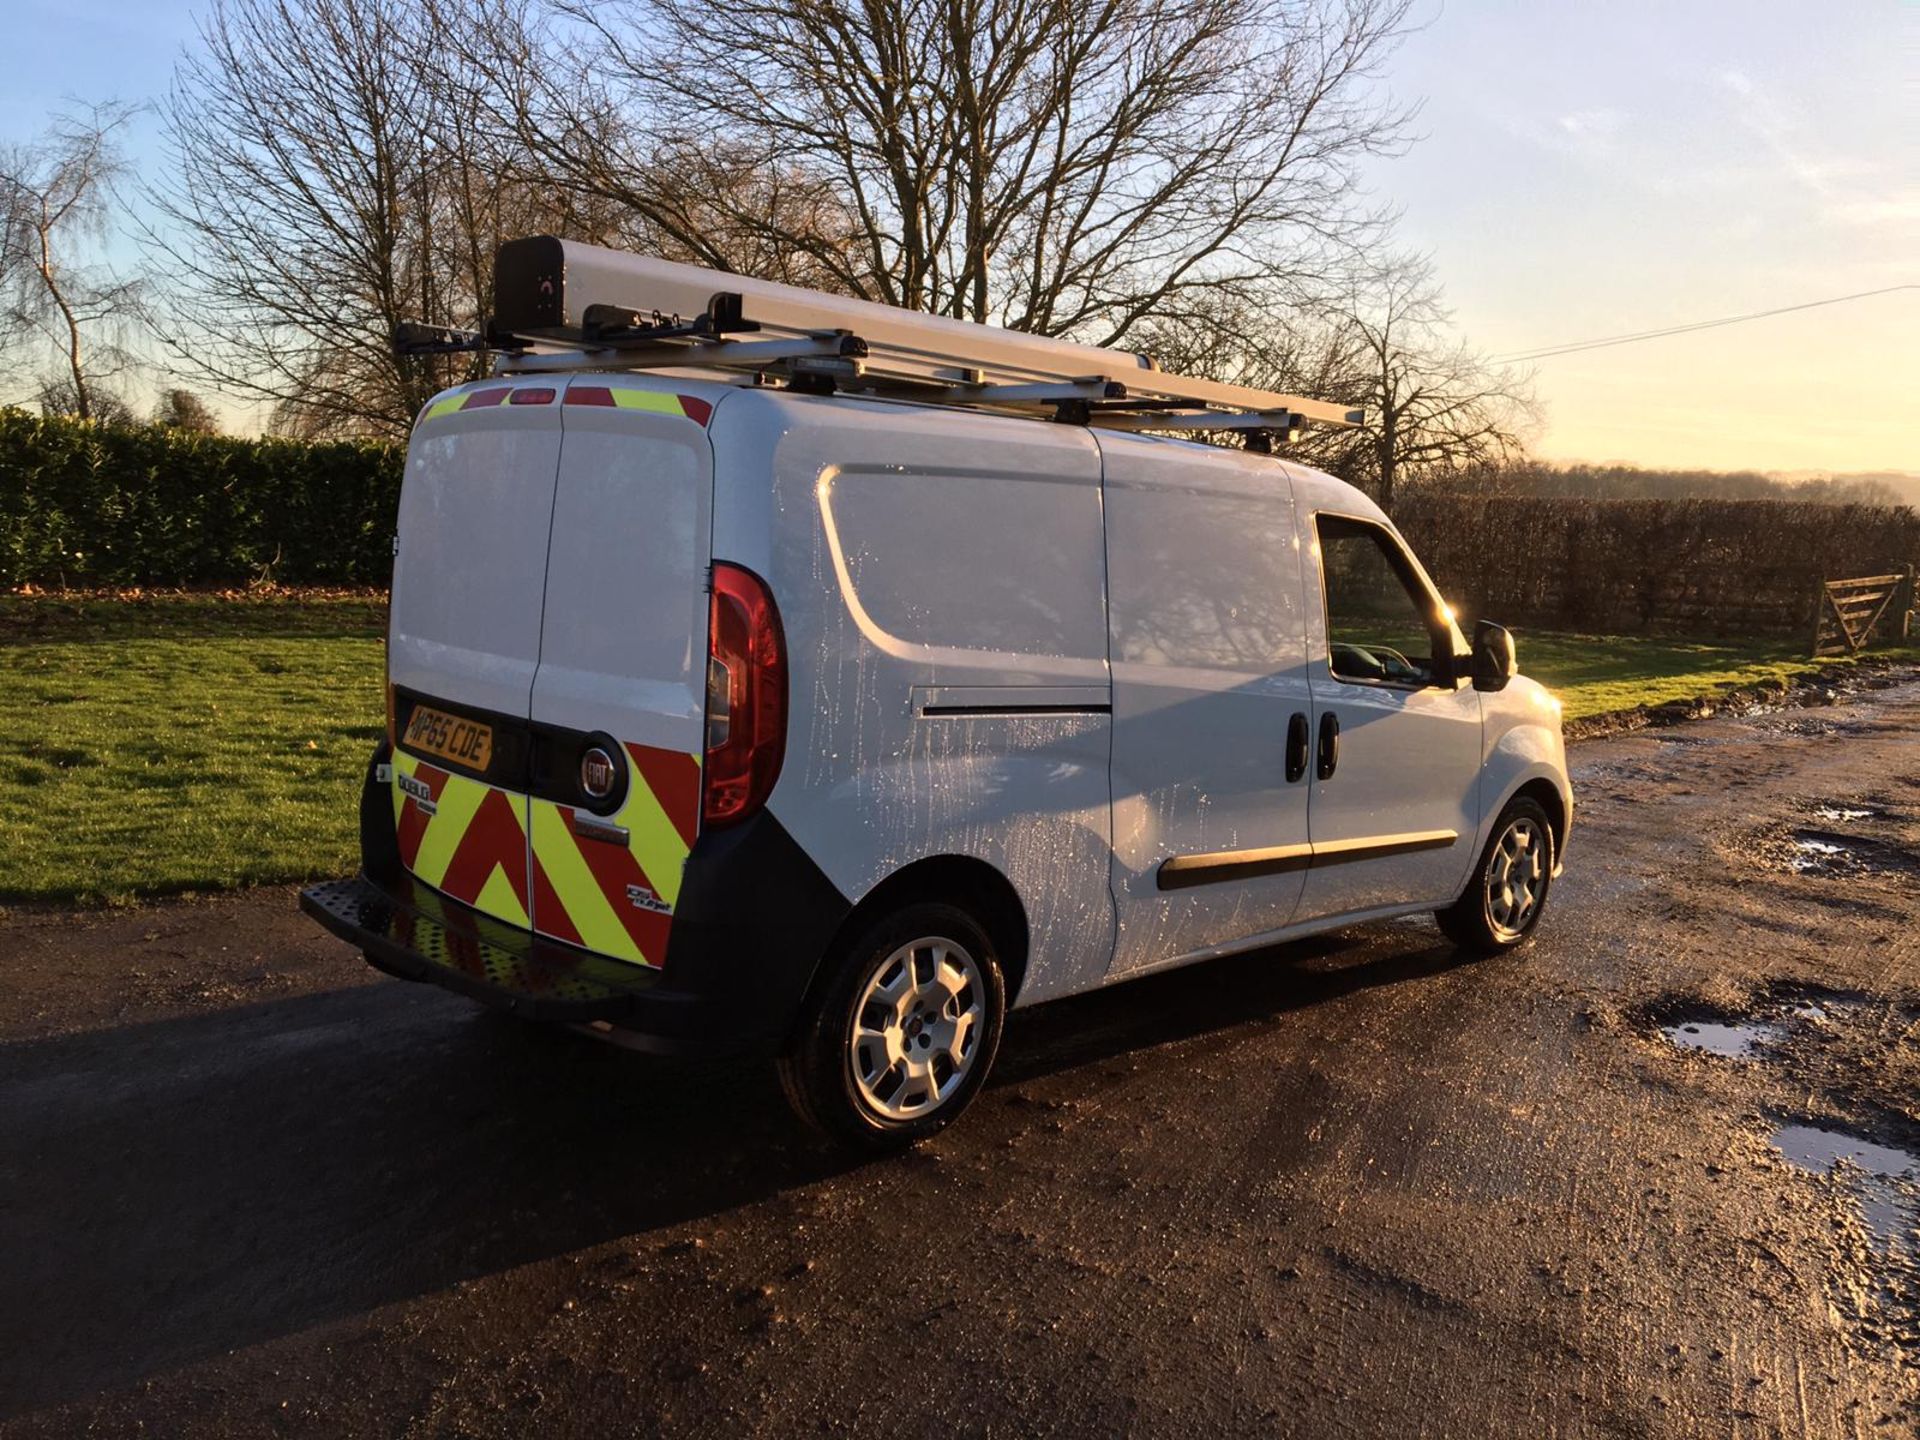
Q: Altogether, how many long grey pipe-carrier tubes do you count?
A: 1